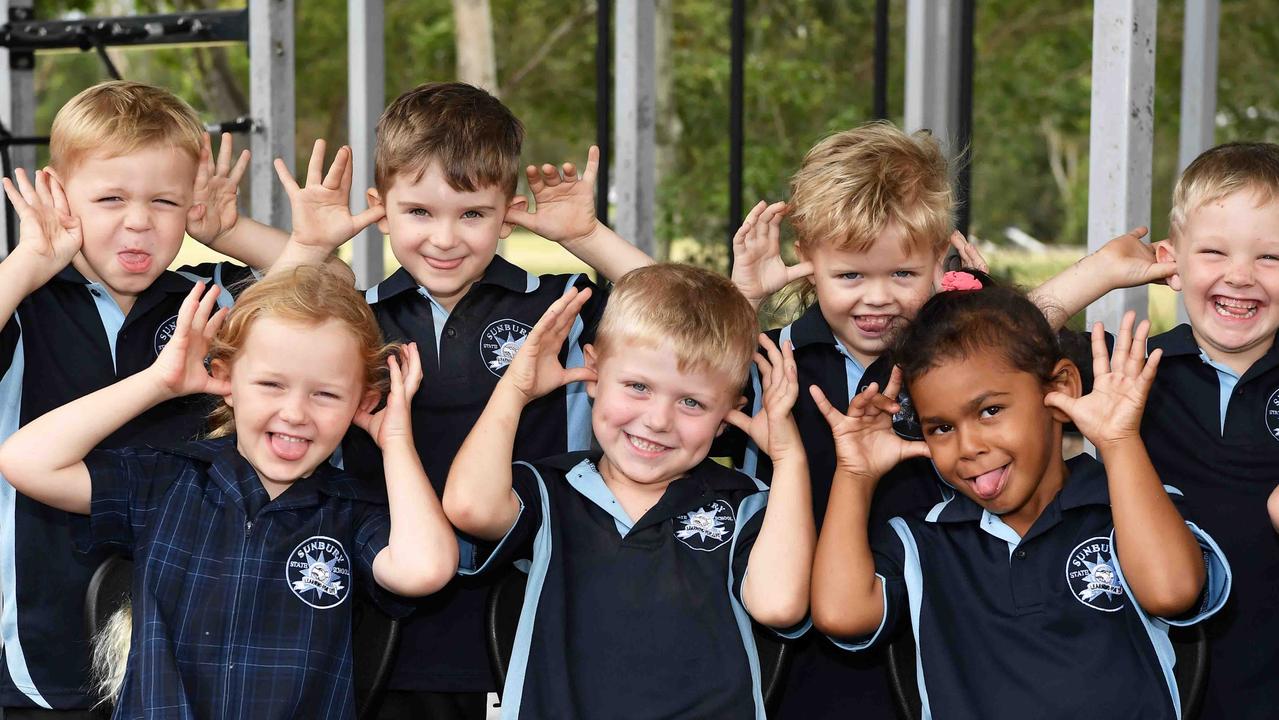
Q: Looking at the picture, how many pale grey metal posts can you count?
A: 7